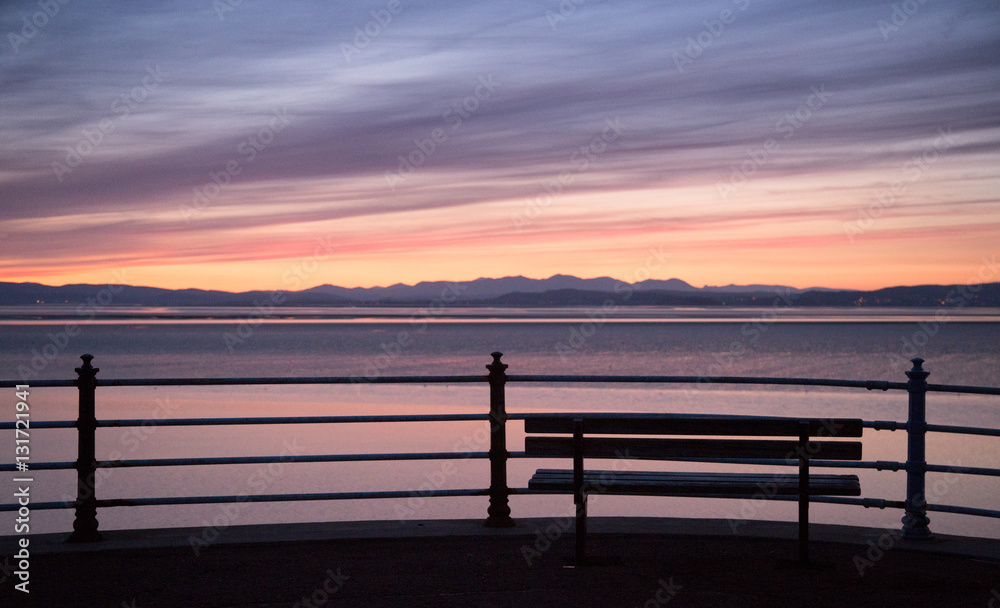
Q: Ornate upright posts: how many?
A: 3